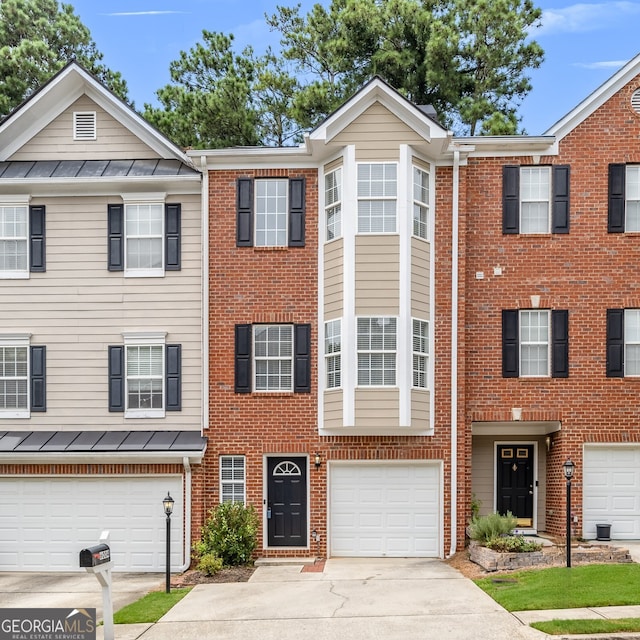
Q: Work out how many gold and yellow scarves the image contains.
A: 0